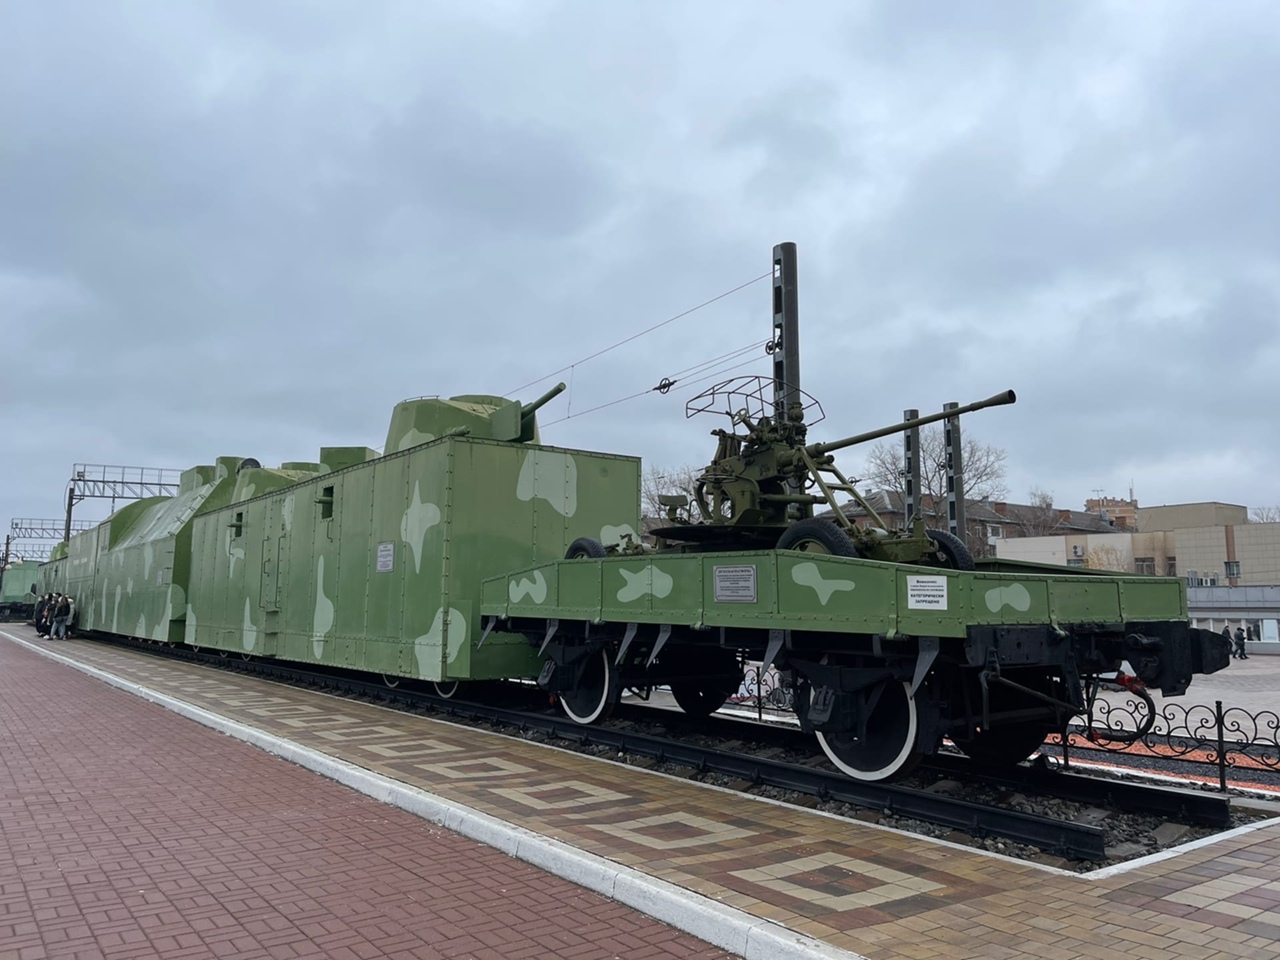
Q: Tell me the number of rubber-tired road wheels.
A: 3